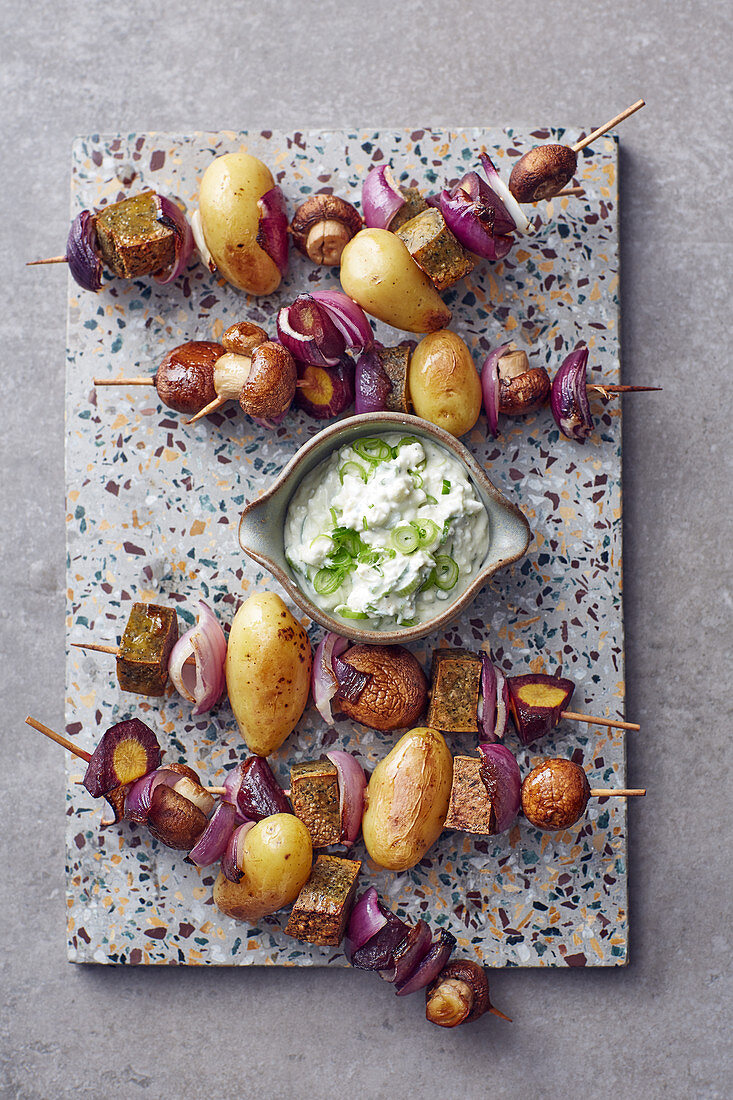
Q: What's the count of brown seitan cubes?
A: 9